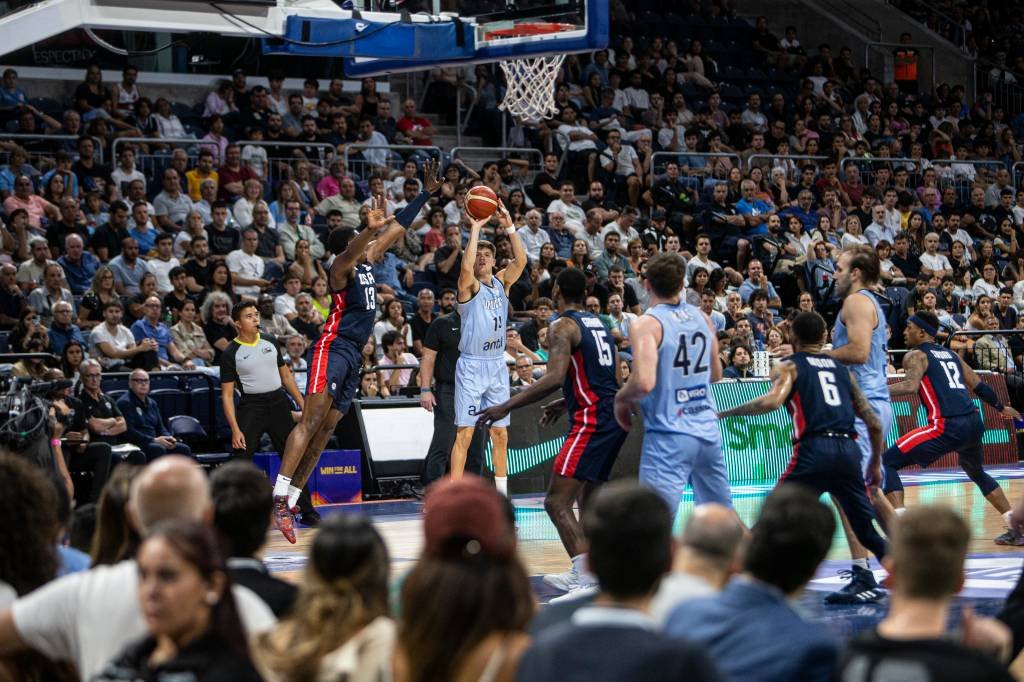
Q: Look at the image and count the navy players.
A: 4